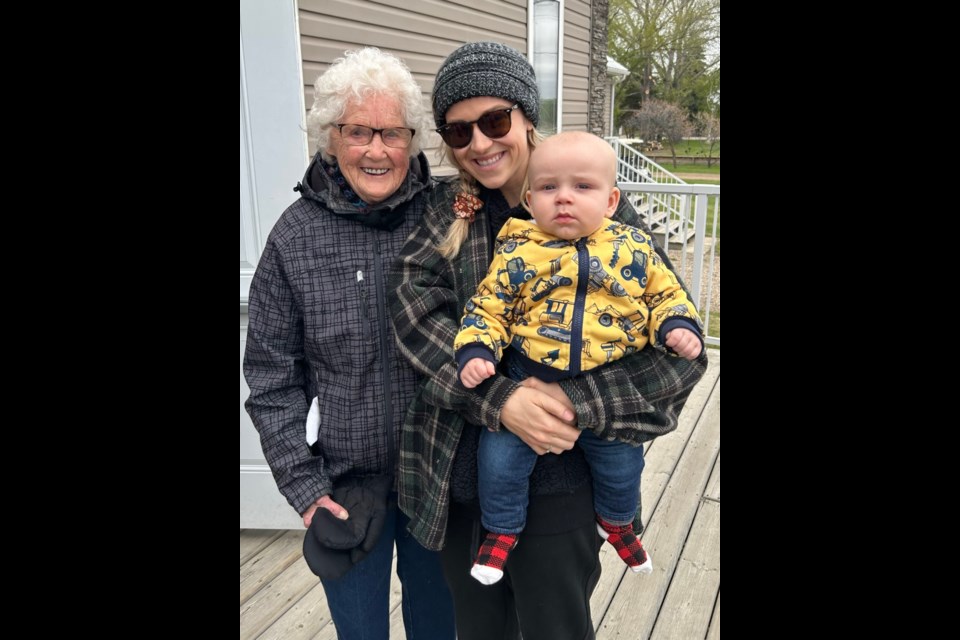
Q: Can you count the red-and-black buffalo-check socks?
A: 2